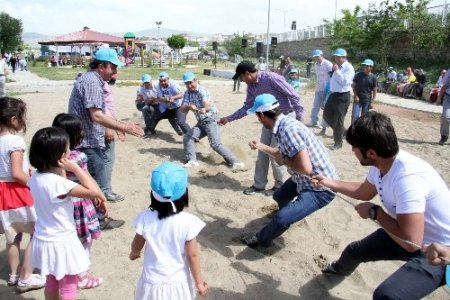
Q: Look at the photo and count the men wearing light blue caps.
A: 8